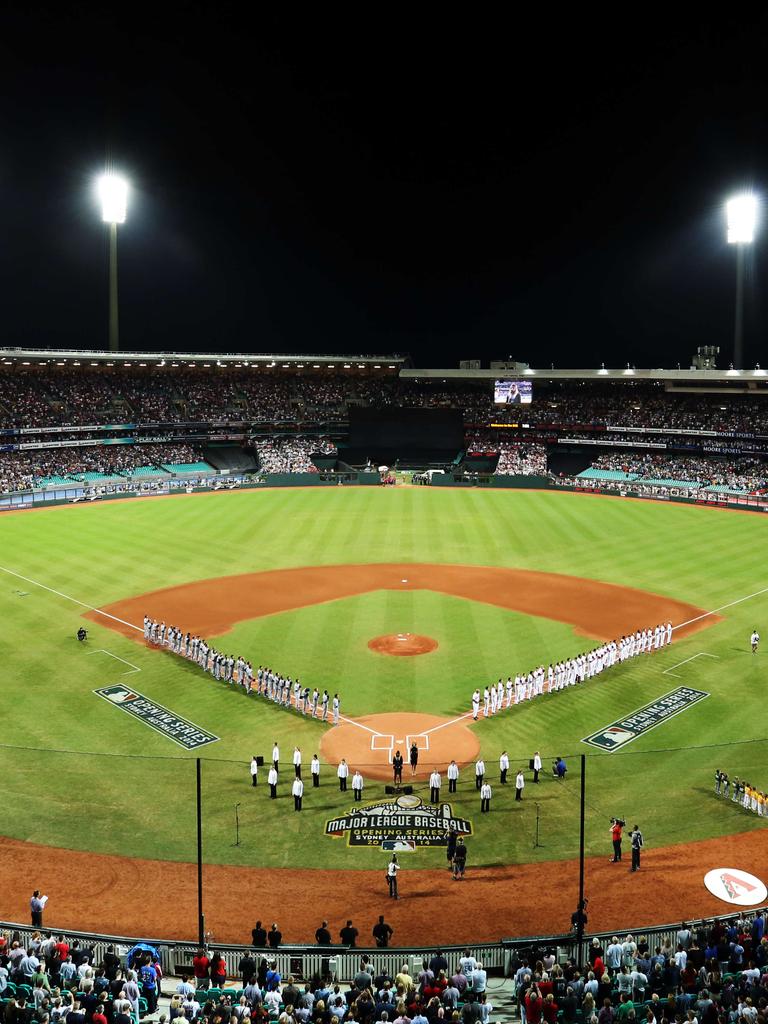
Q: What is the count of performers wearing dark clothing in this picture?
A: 2